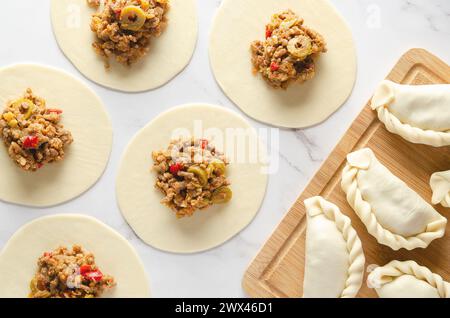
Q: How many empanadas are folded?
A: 5